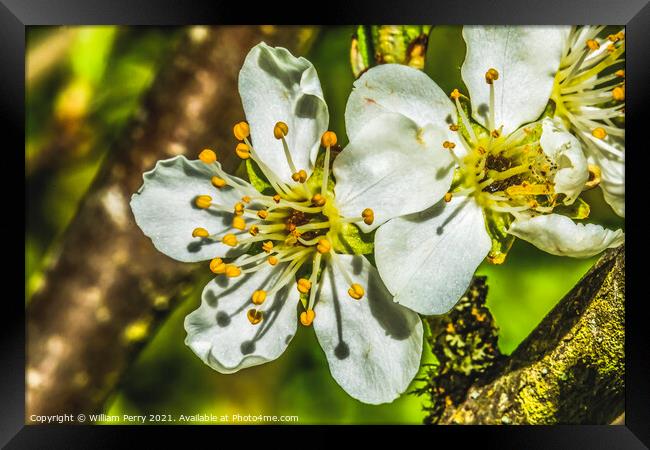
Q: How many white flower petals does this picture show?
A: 11